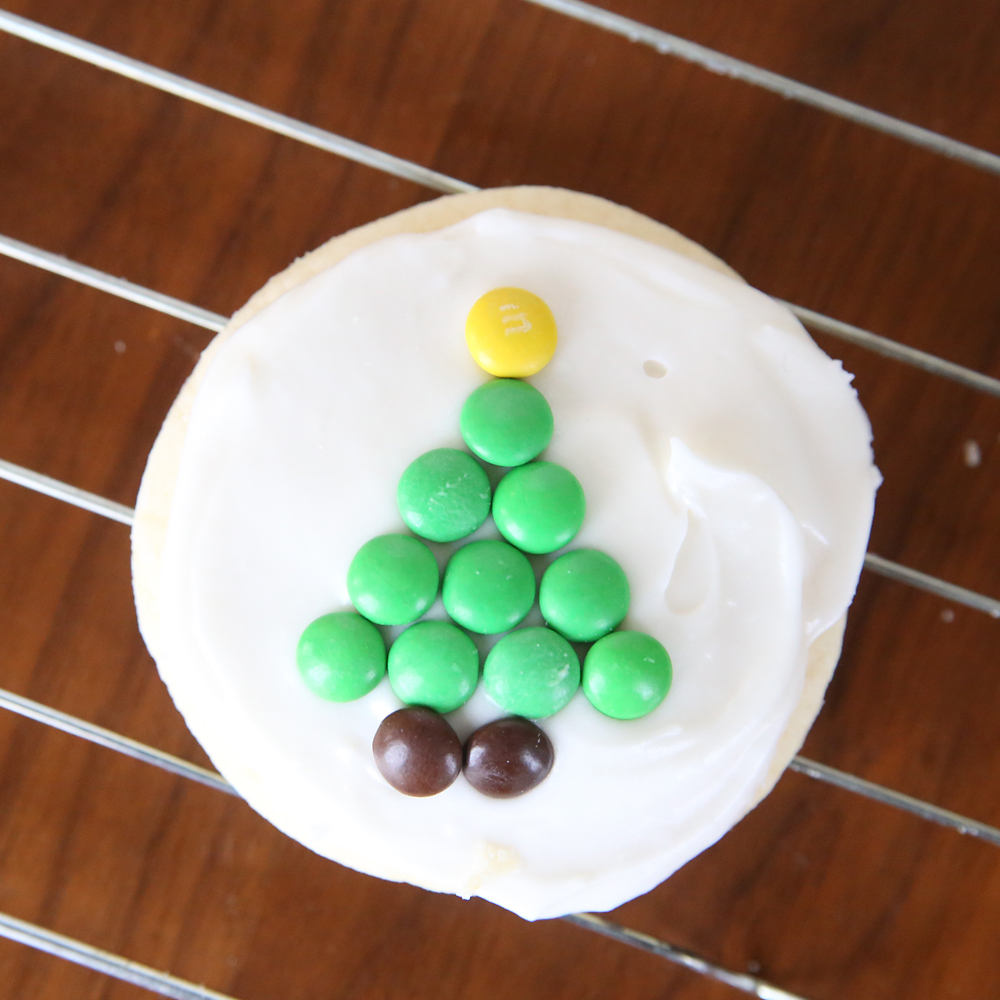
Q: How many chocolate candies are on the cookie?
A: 13